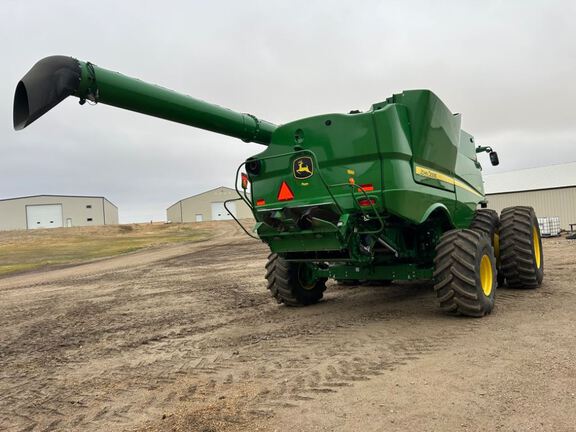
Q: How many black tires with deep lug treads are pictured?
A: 4